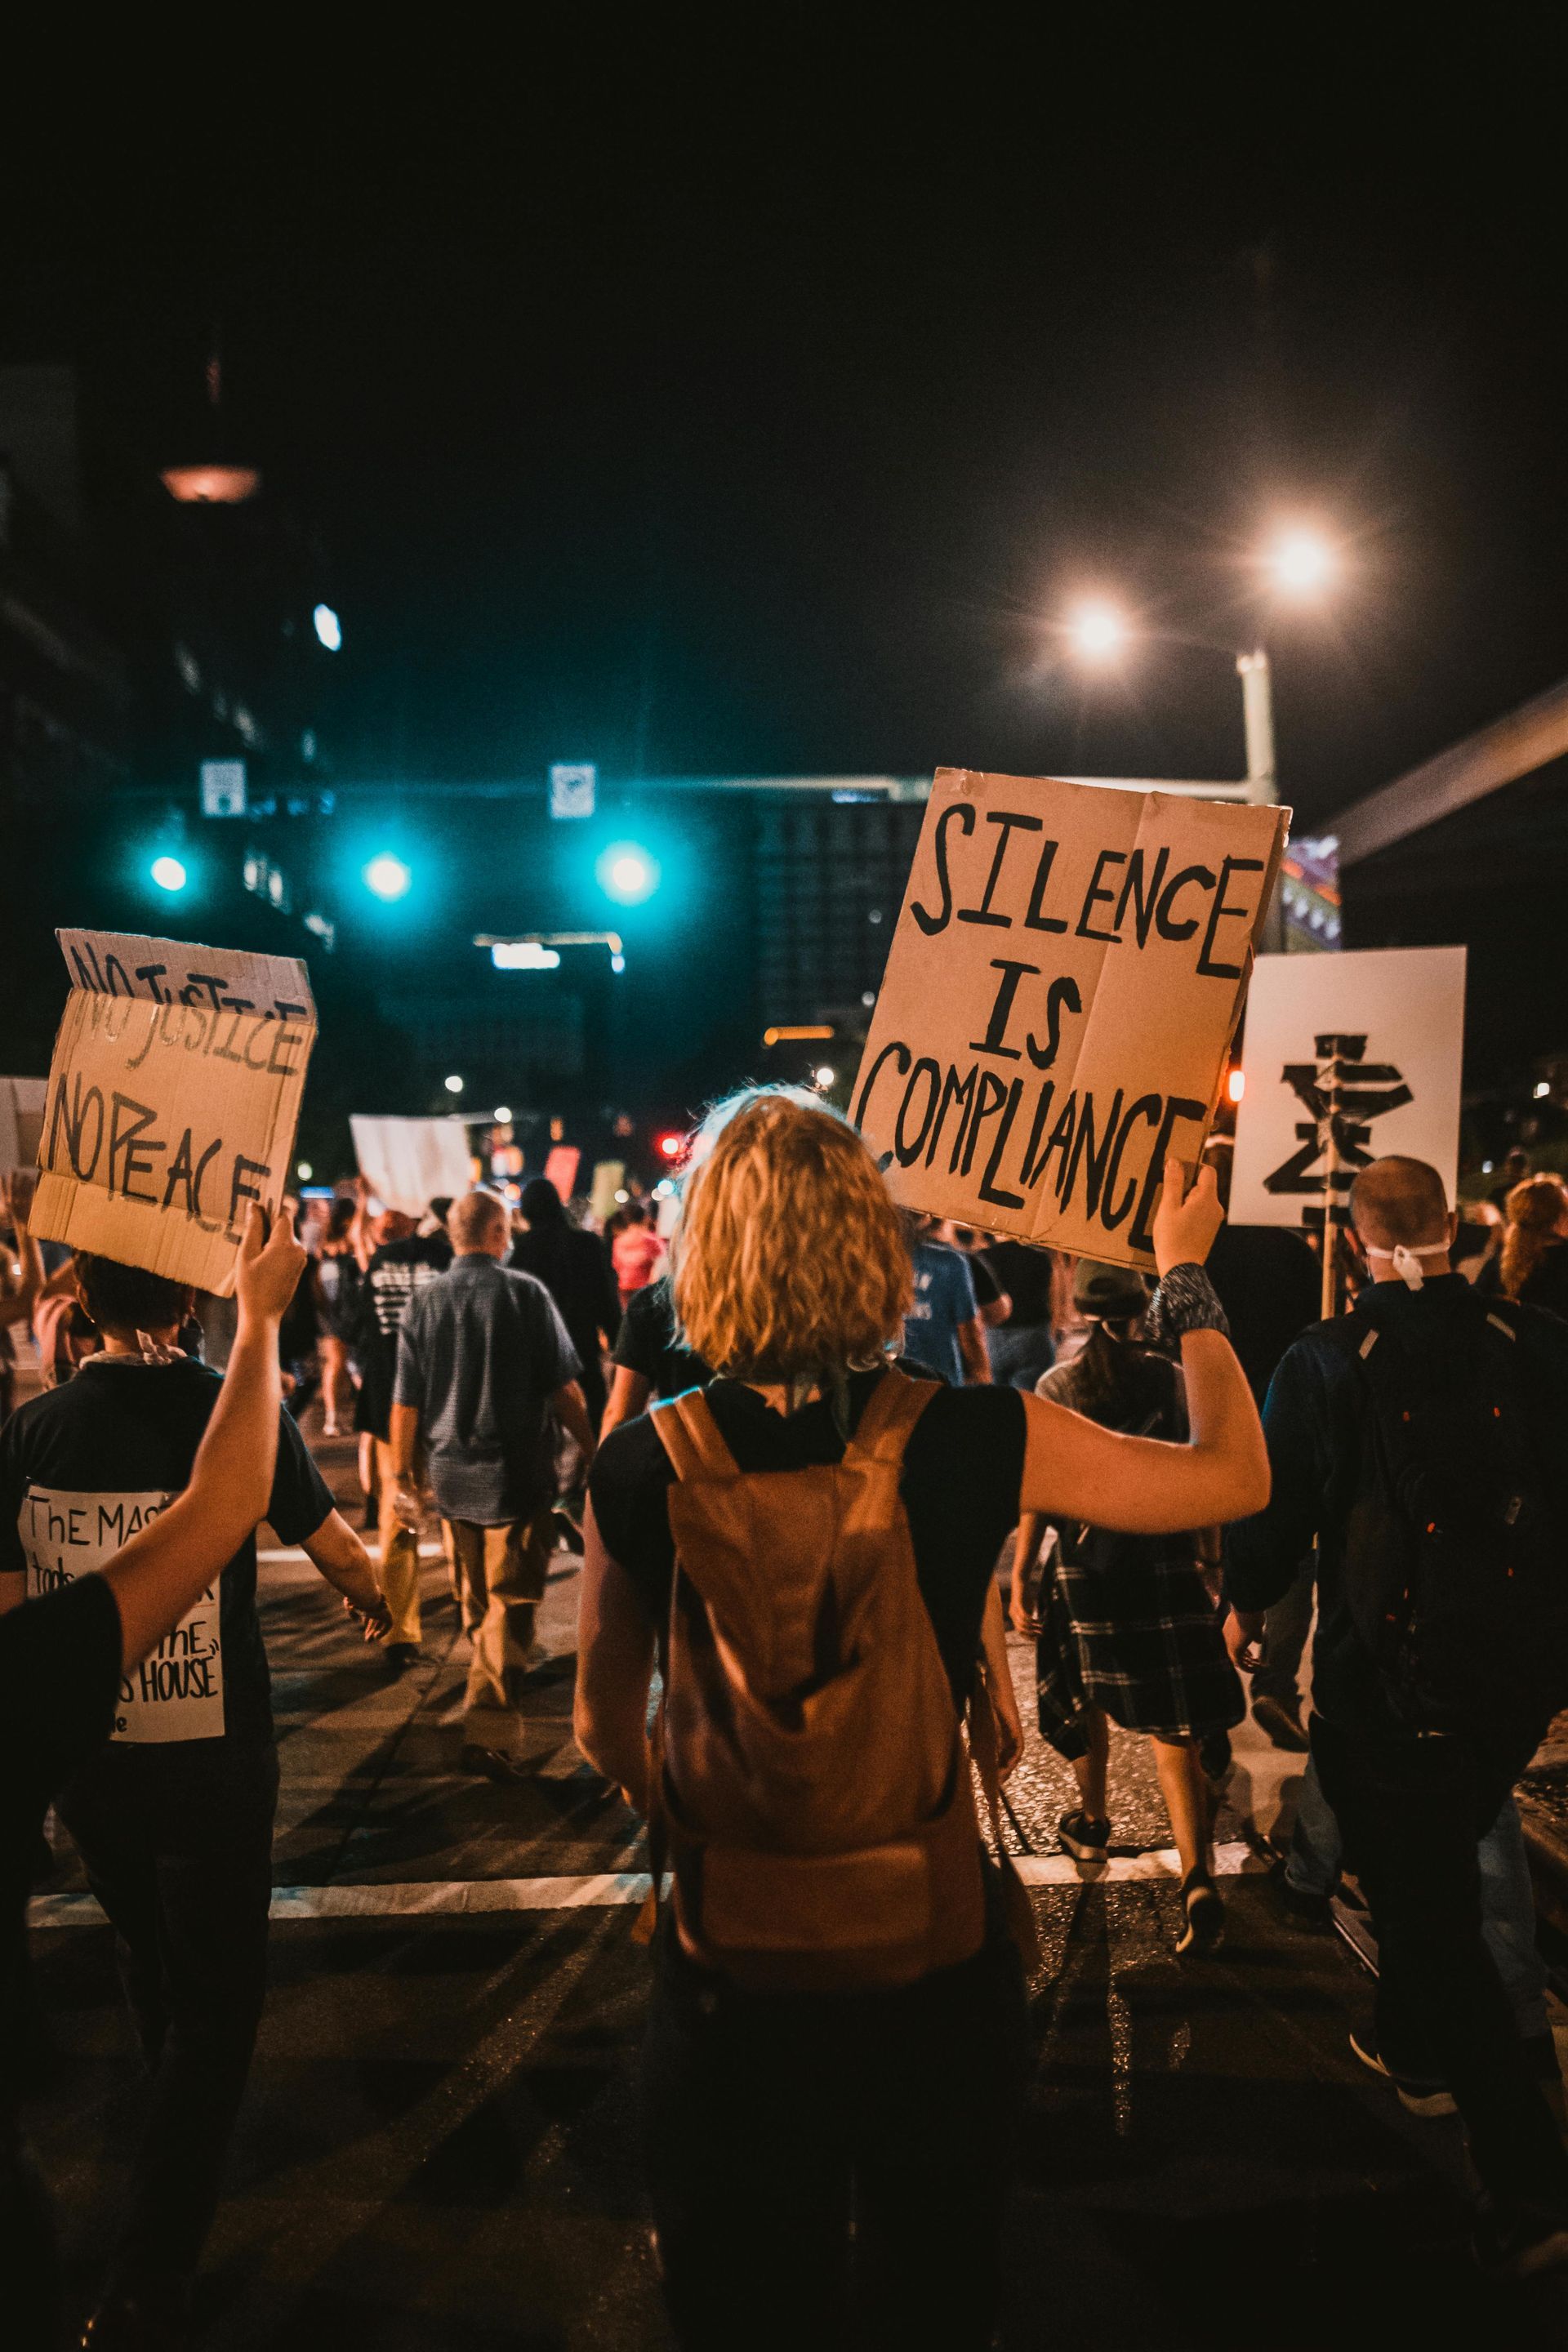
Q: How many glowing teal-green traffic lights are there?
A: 3